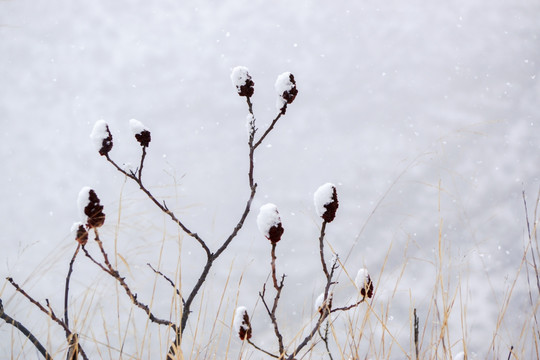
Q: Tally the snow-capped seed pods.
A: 11